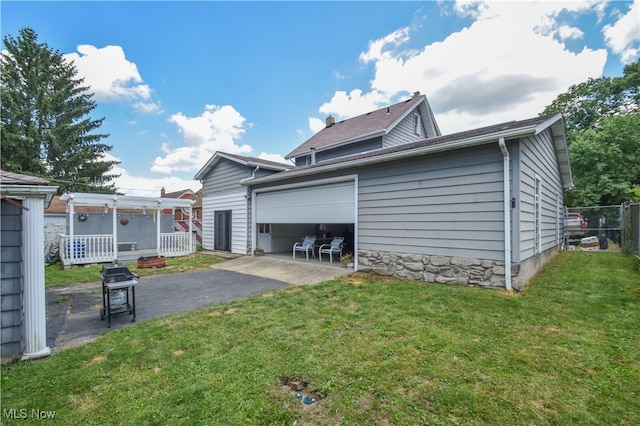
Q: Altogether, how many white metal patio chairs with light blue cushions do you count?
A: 2